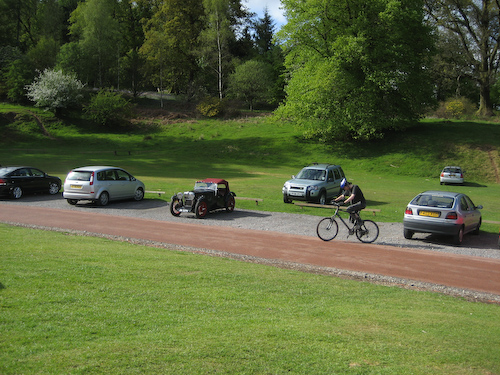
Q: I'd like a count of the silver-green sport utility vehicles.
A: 1